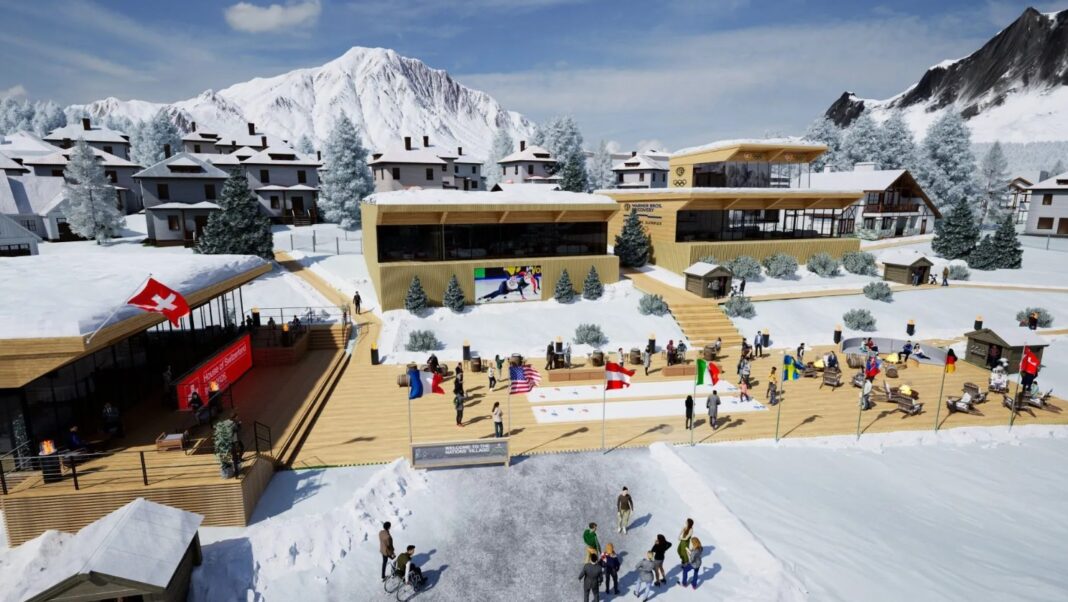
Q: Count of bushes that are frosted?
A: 13